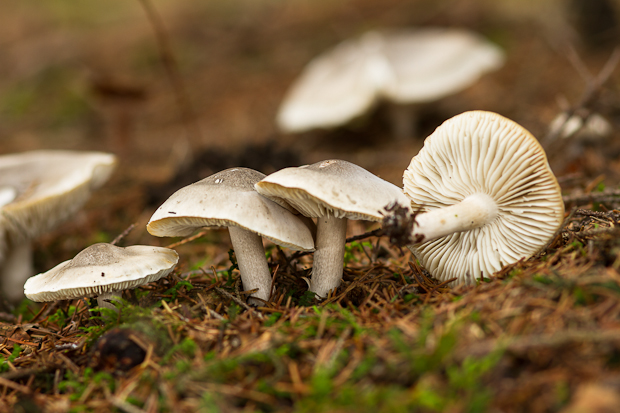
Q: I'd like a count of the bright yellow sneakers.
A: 0